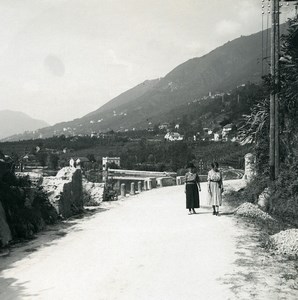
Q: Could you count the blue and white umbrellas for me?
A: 0